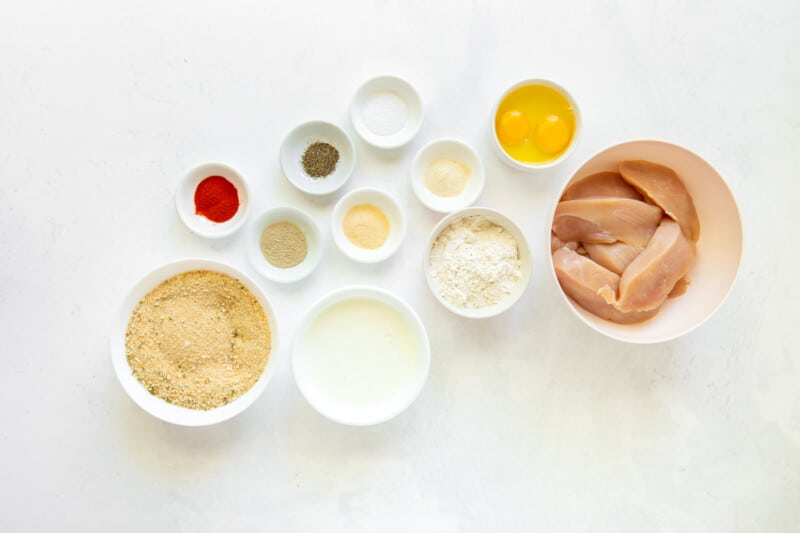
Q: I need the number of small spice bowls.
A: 6